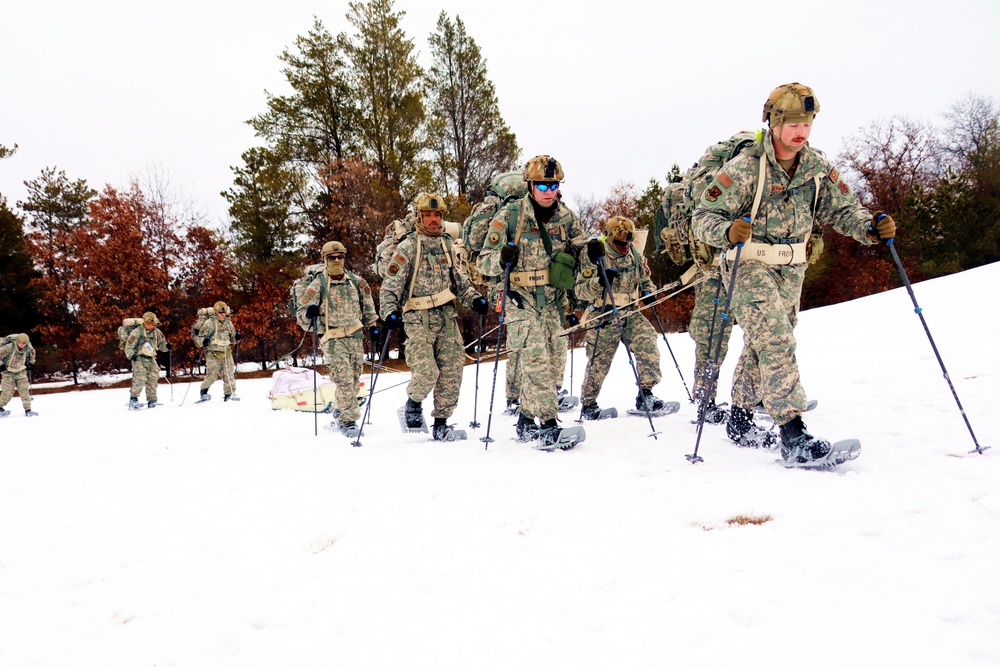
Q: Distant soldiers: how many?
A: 3